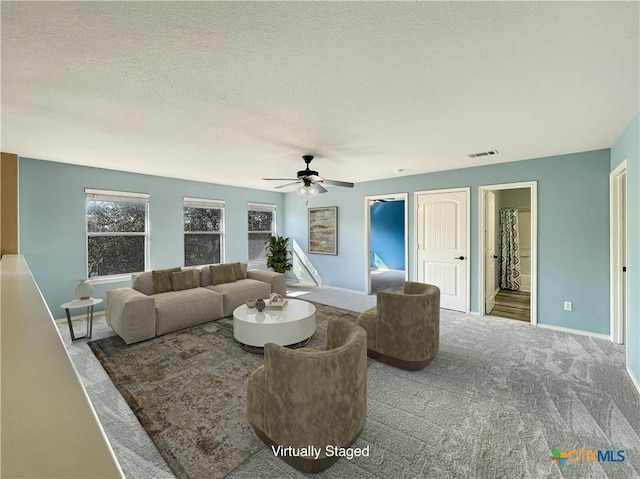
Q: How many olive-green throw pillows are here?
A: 4